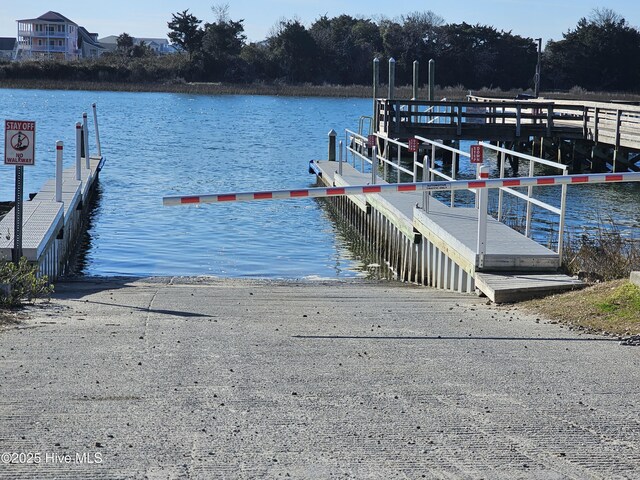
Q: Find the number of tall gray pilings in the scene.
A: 4